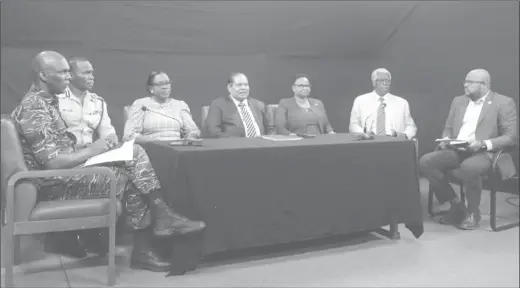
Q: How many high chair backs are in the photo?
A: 4